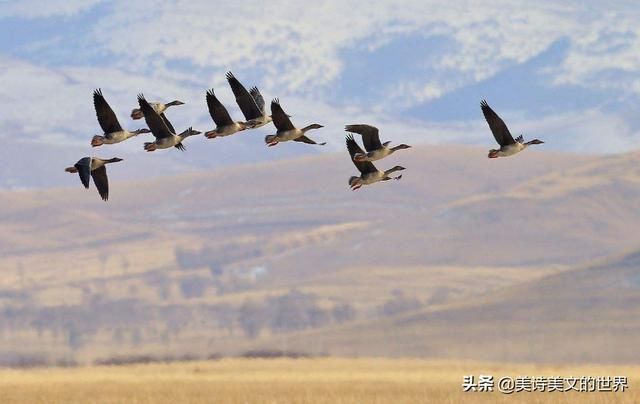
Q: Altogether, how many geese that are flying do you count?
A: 10